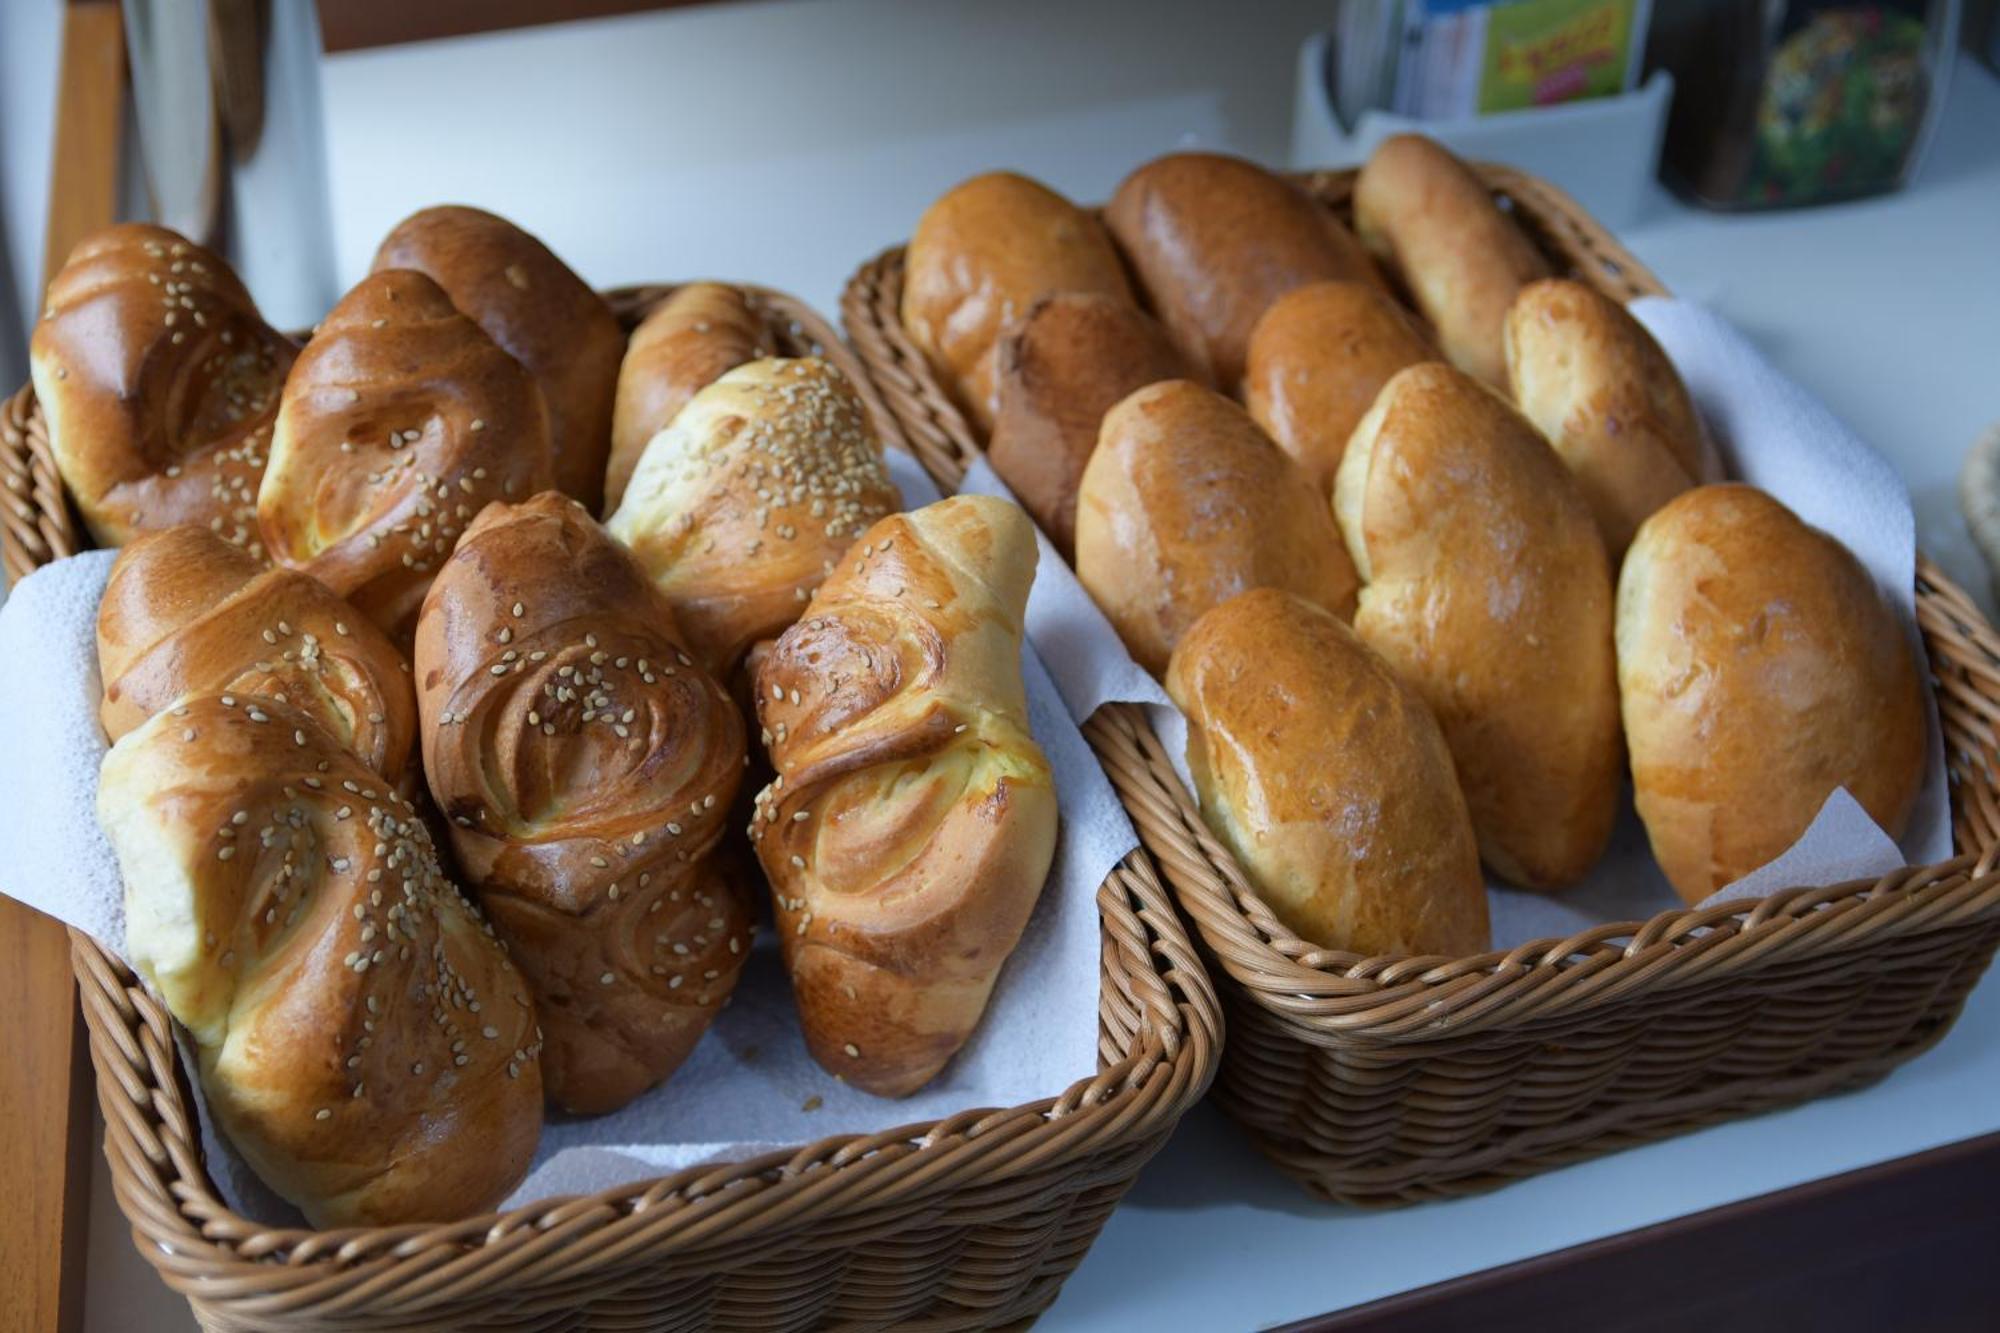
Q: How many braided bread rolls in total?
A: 9